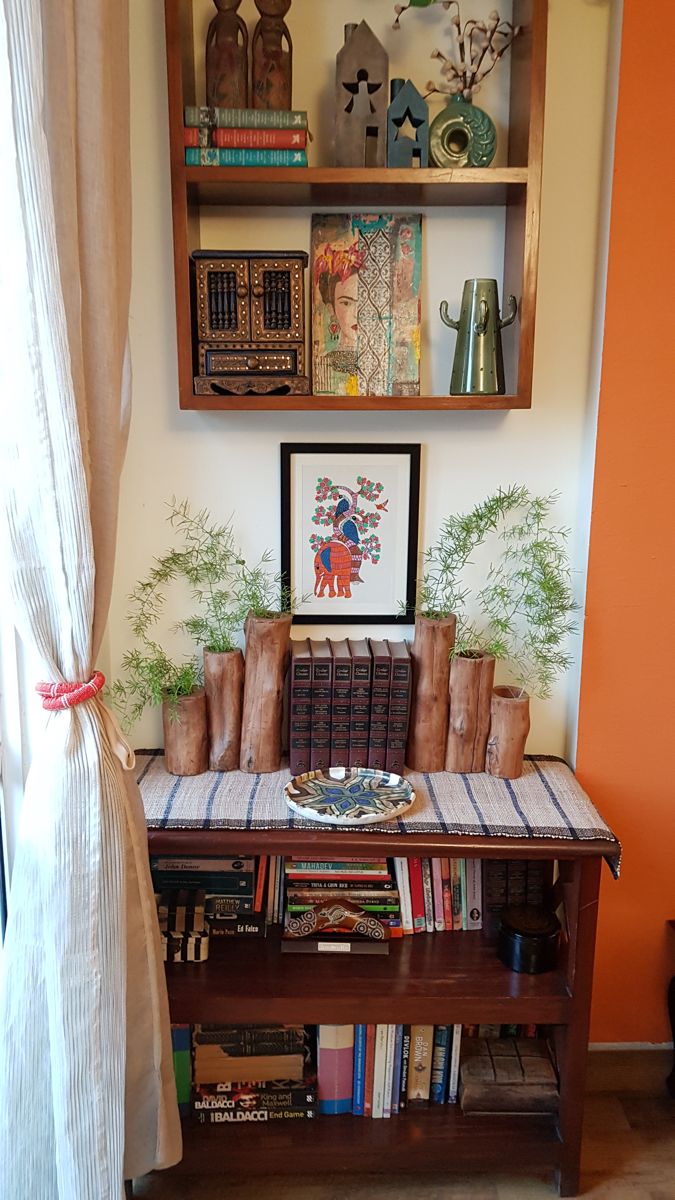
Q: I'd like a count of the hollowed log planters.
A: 6